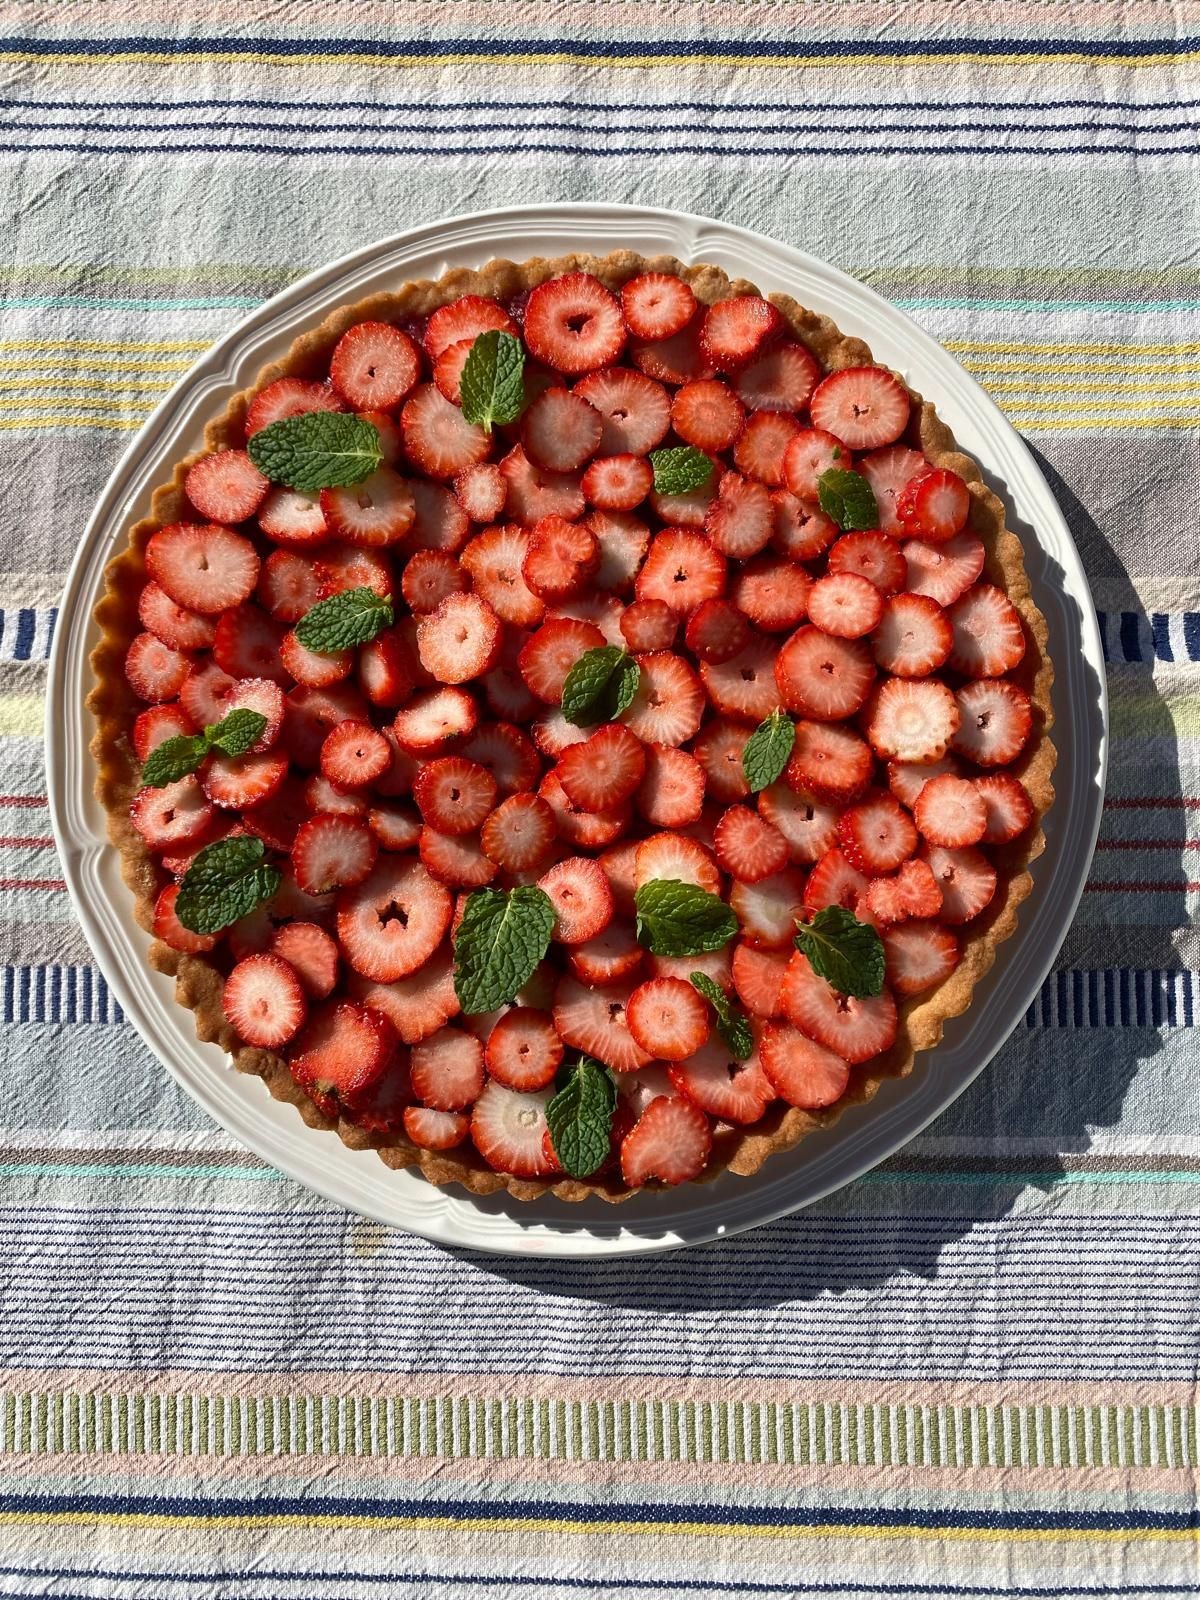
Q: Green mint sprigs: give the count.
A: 14